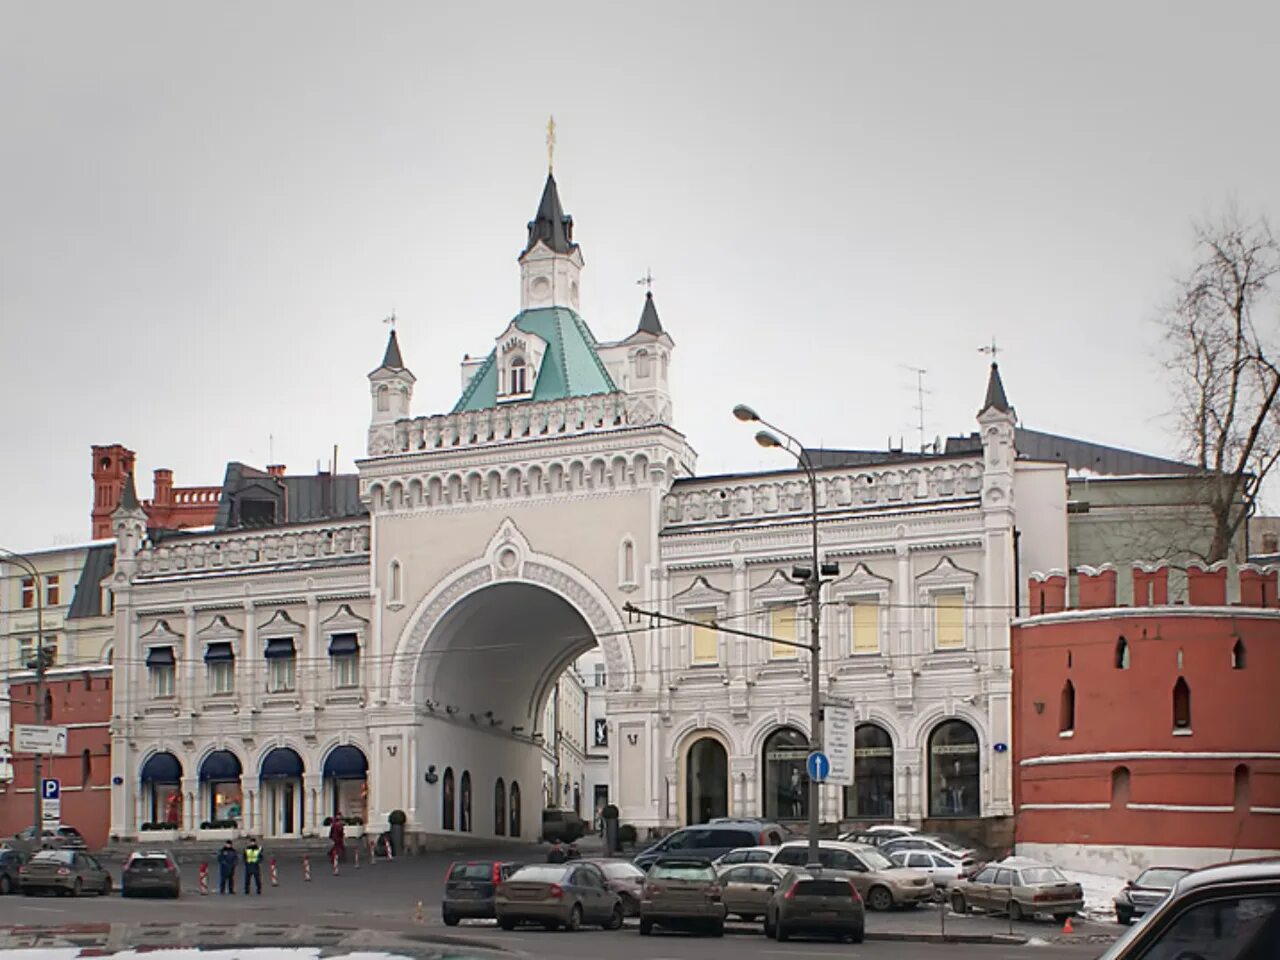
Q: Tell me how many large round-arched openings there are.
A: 9